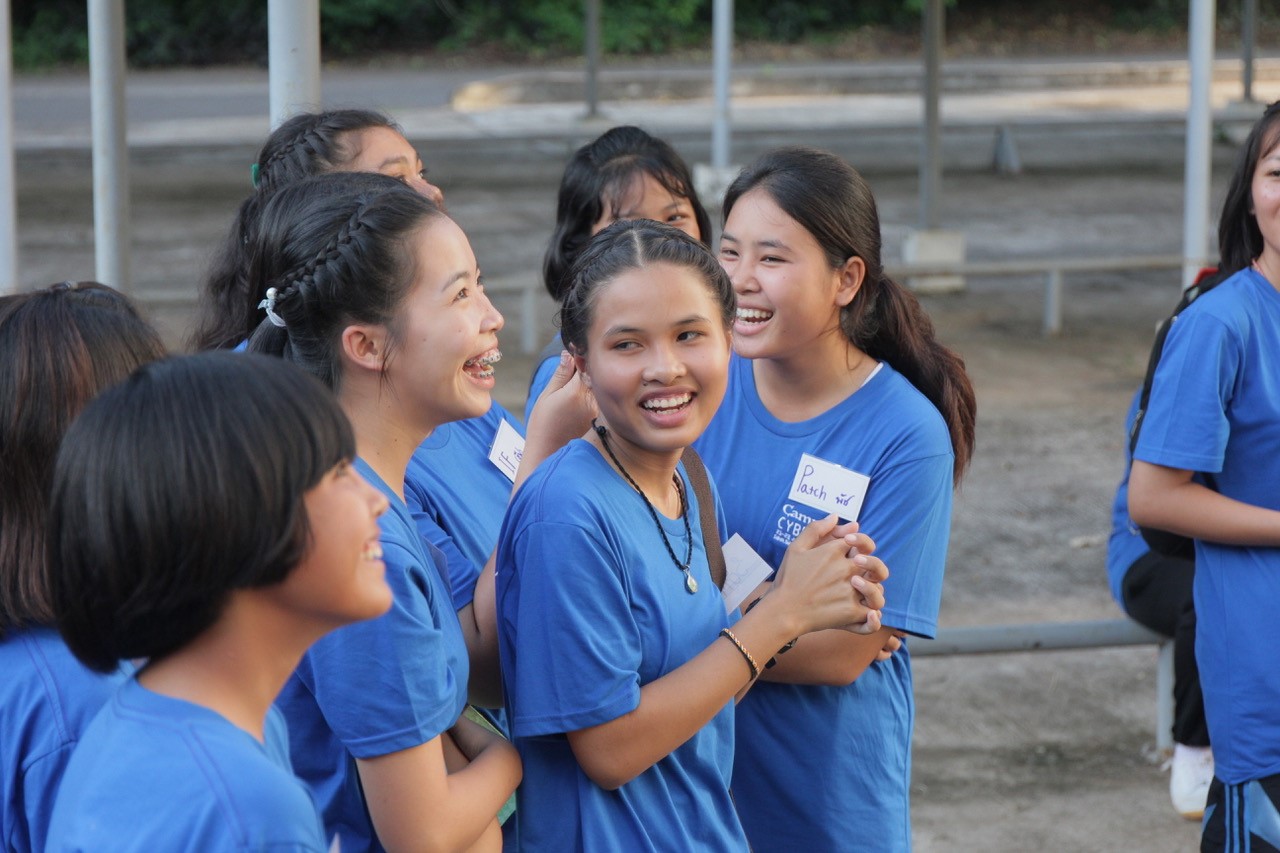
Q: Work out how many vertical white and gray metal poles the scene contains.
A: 8